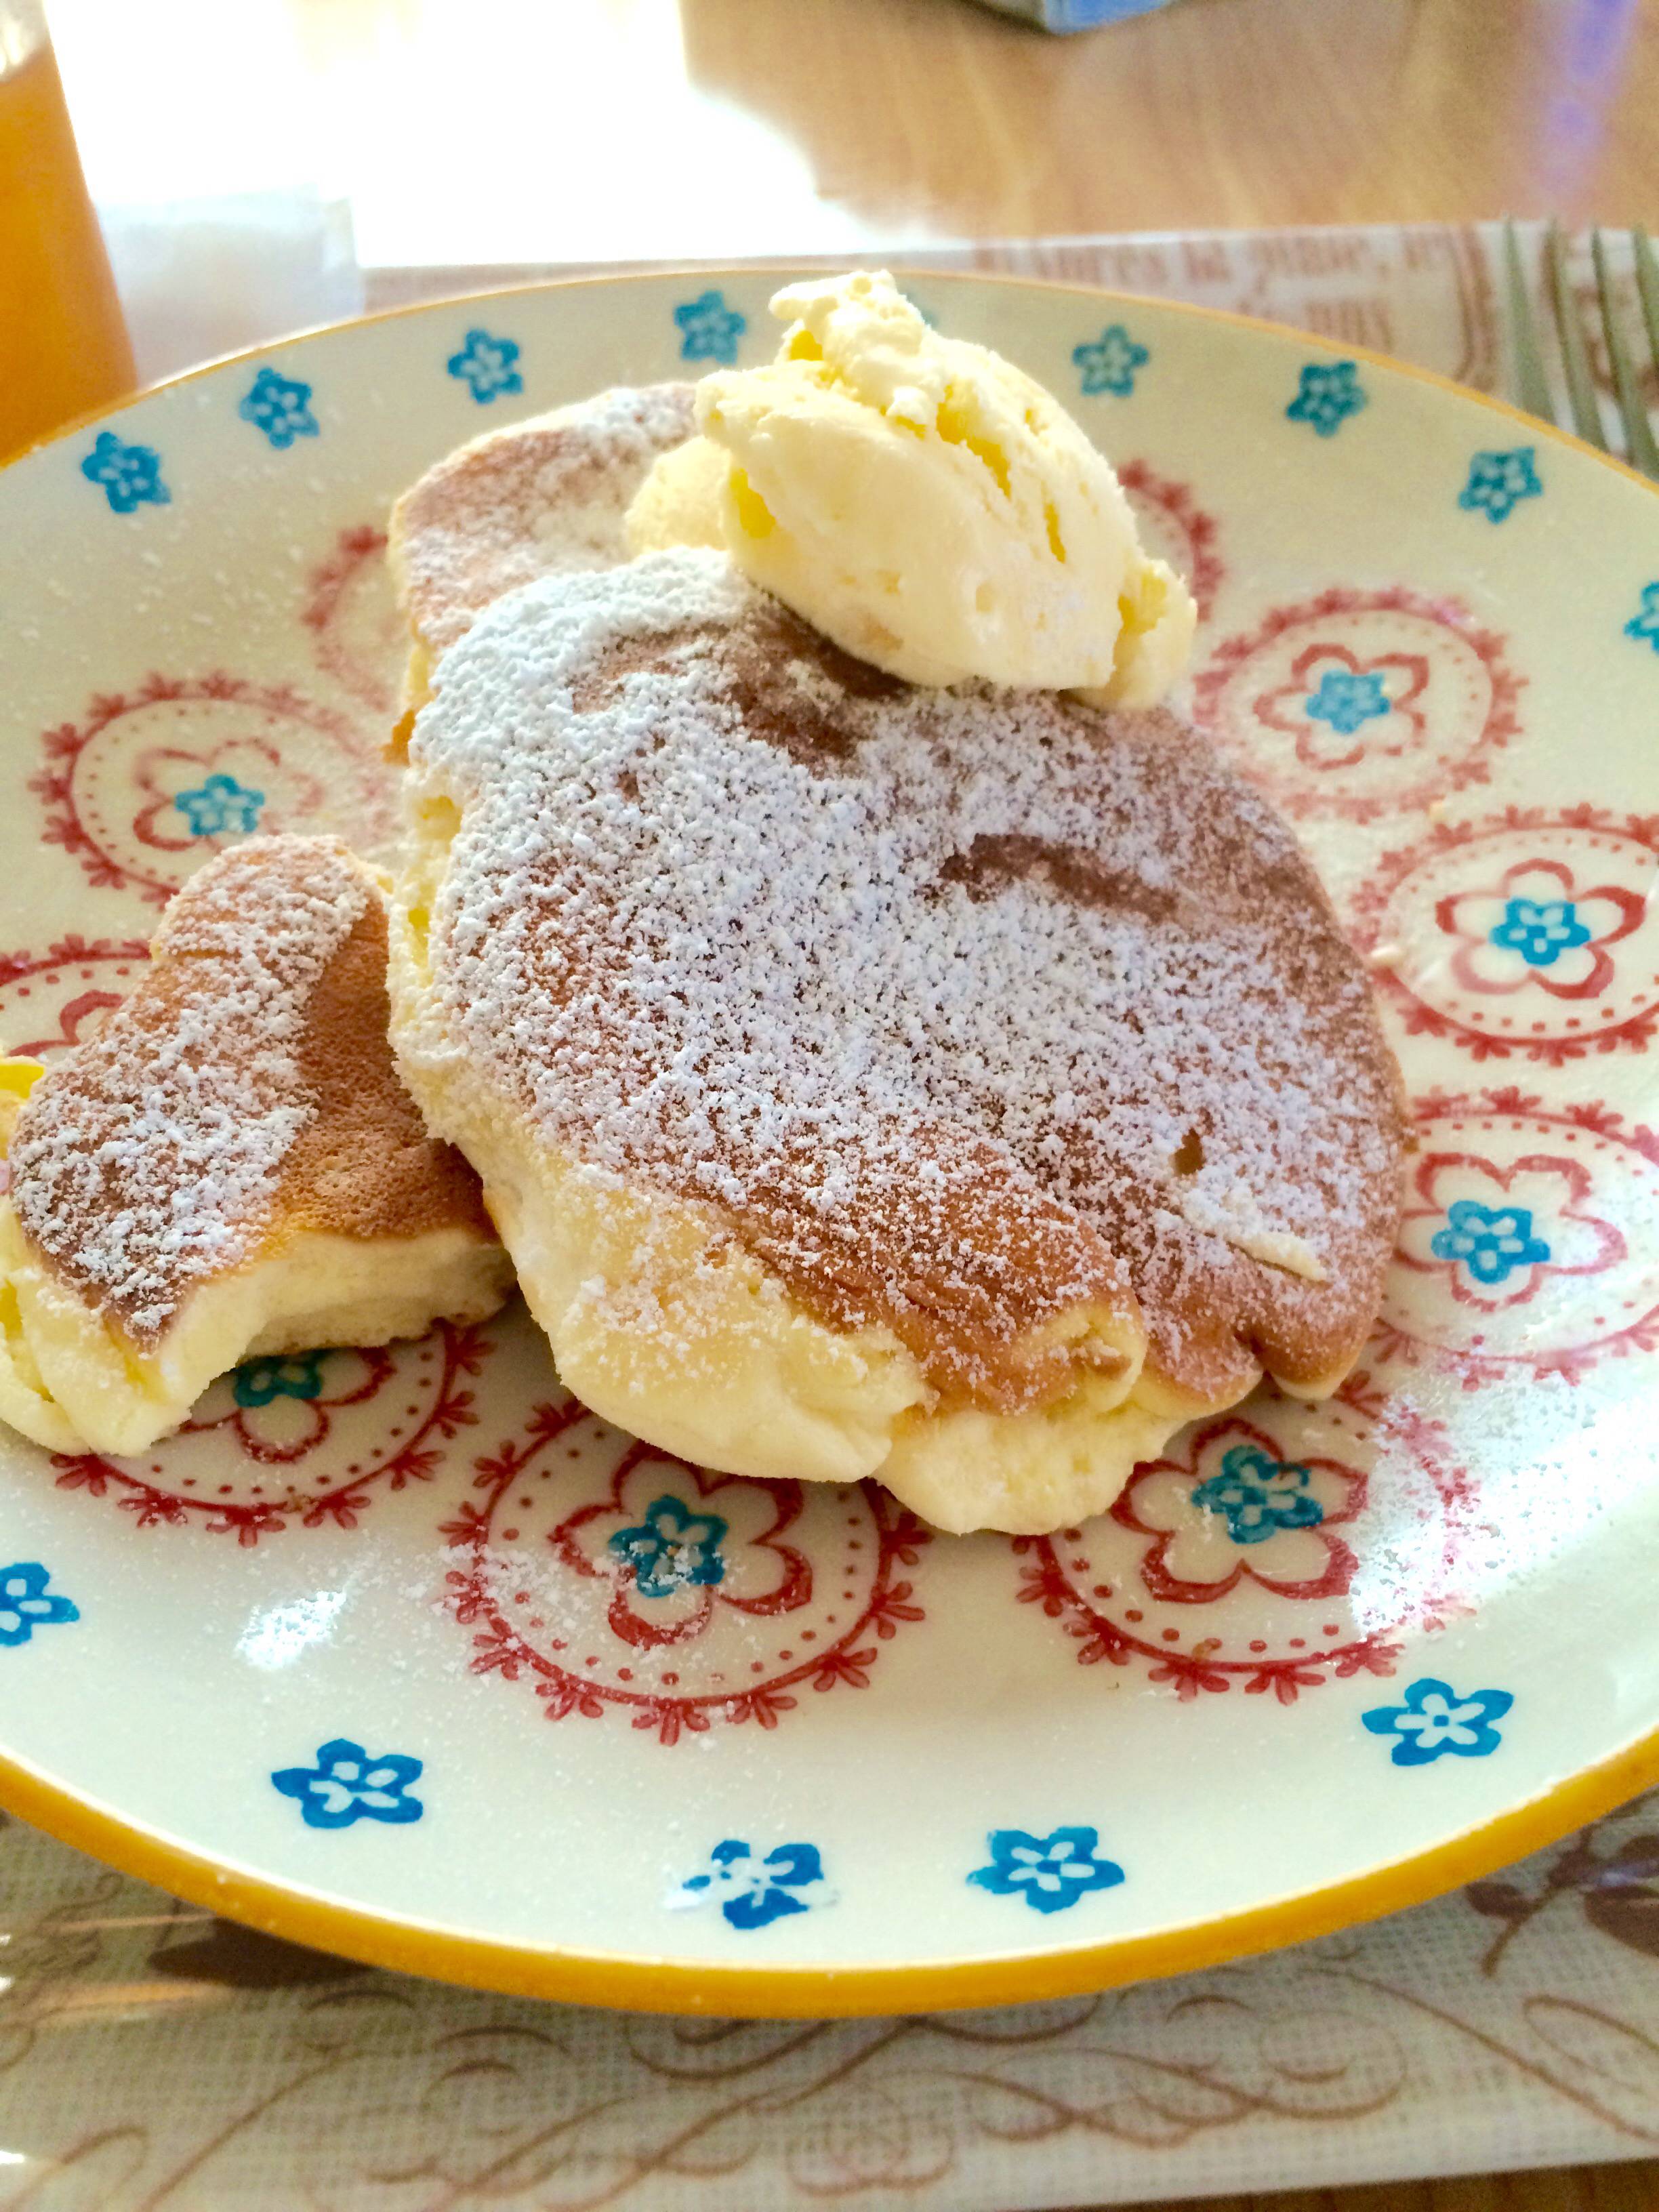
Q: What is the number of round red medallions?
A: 10